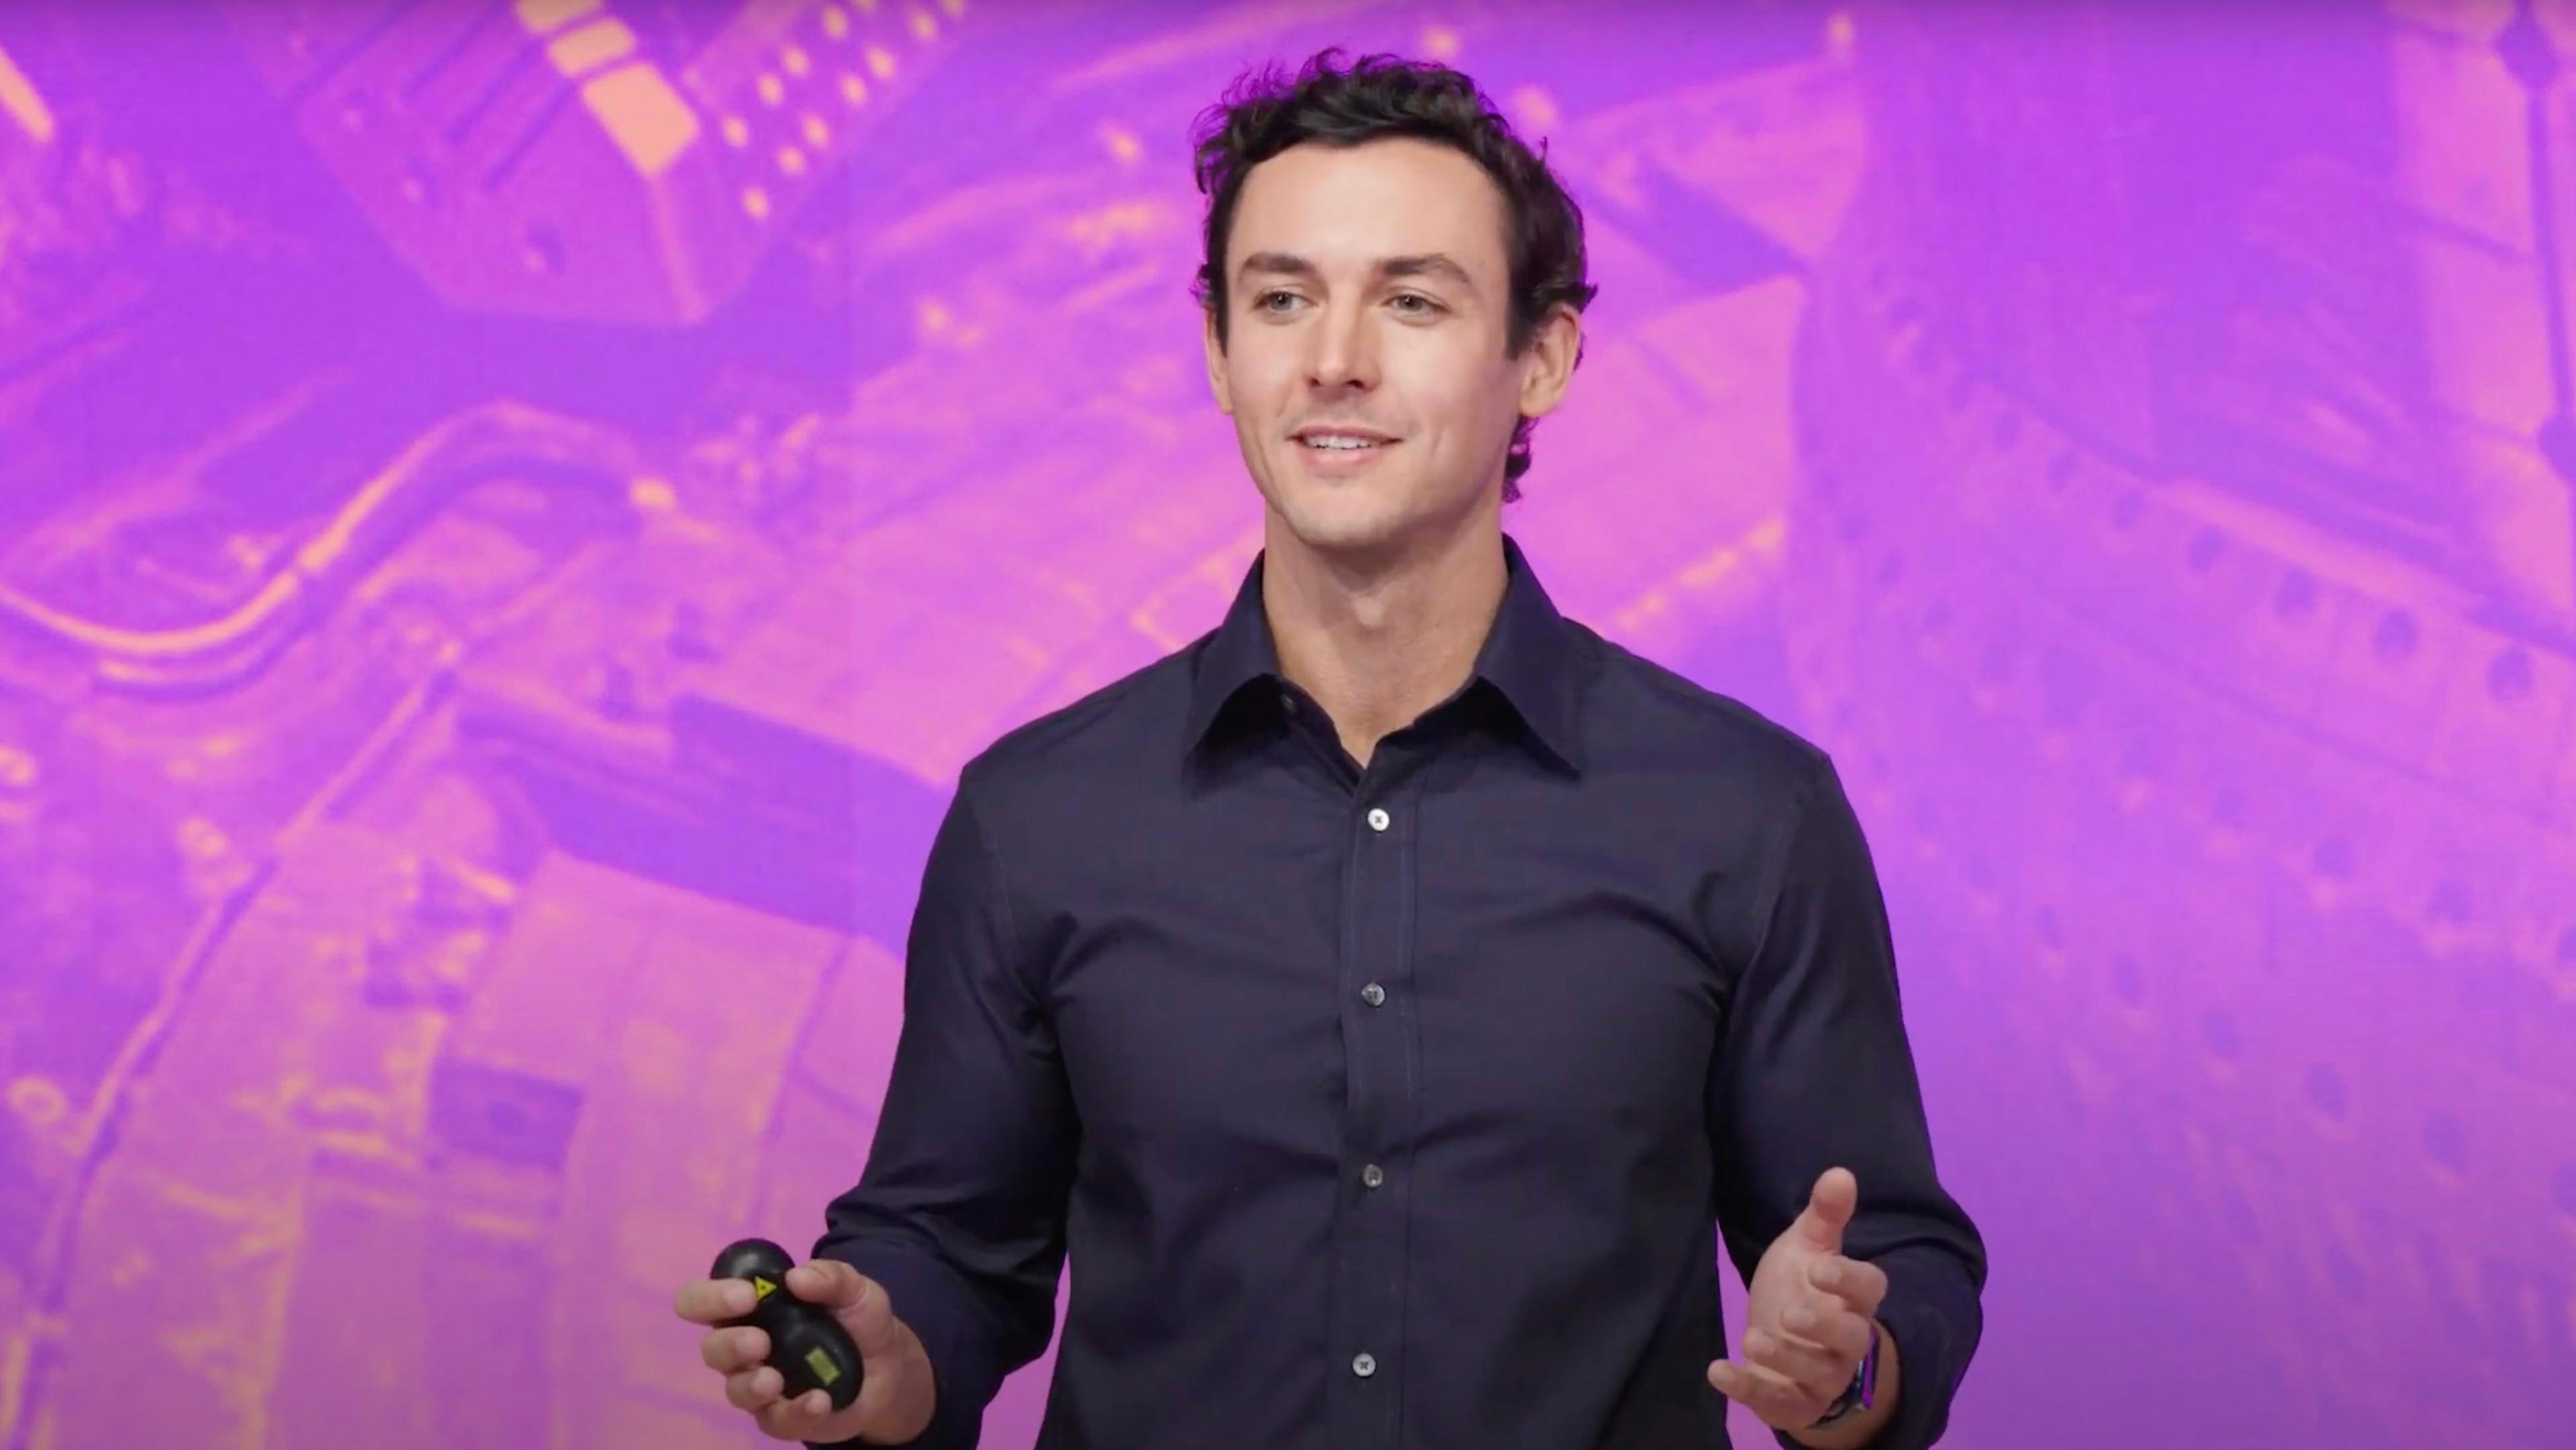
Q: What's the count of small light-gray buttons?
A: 4